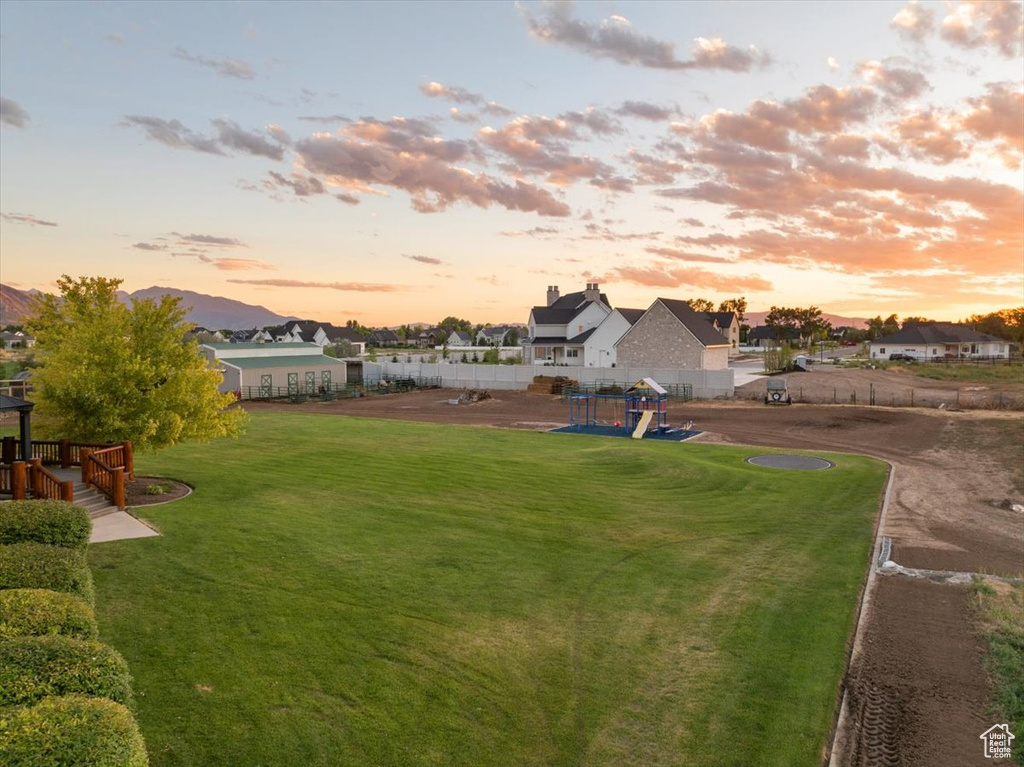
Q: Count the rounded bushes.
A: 5